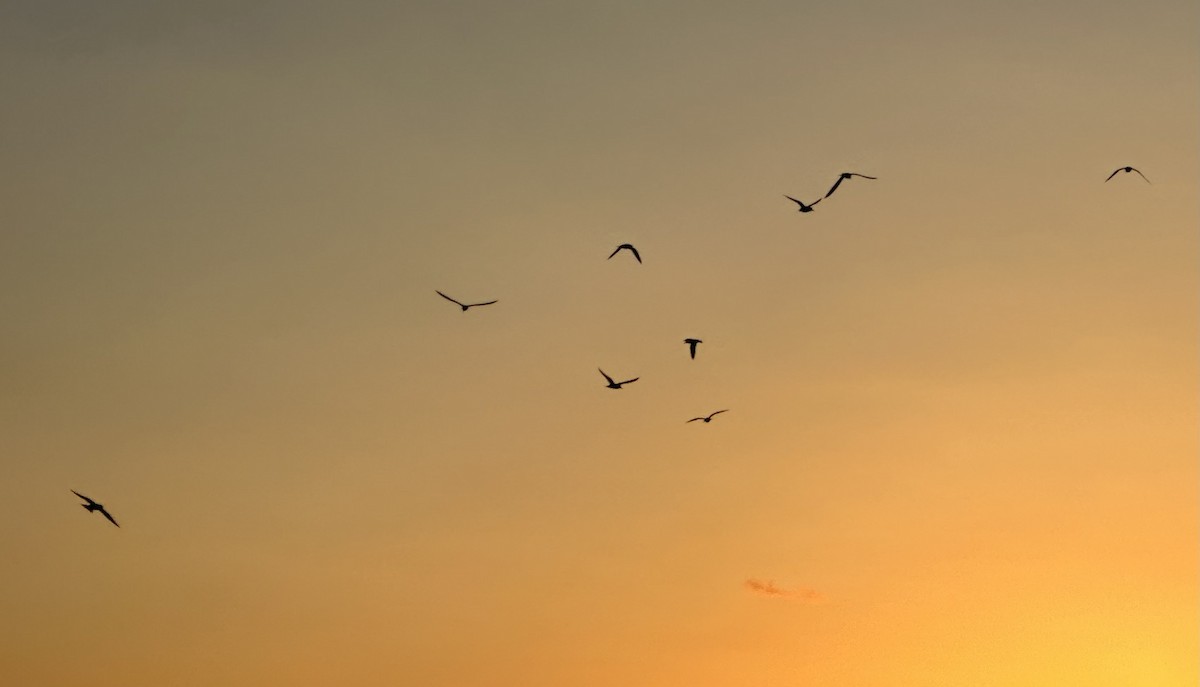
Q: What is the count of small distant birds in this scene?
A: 9